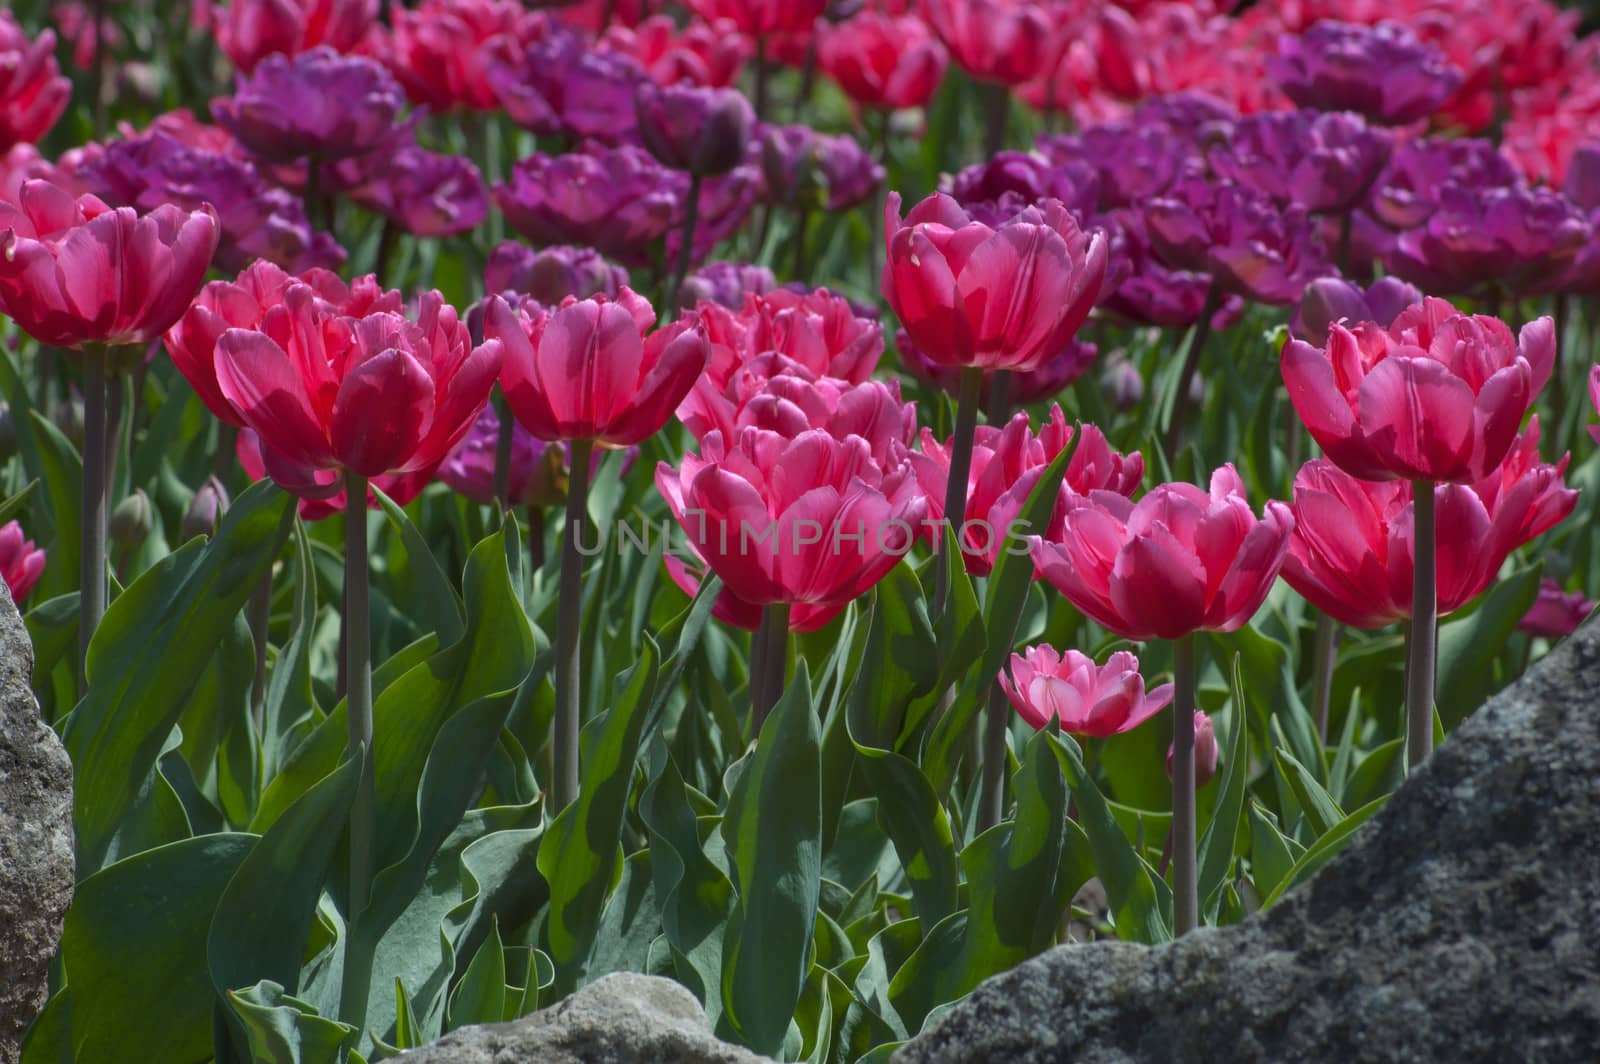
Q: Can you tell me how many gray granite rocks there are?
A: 3